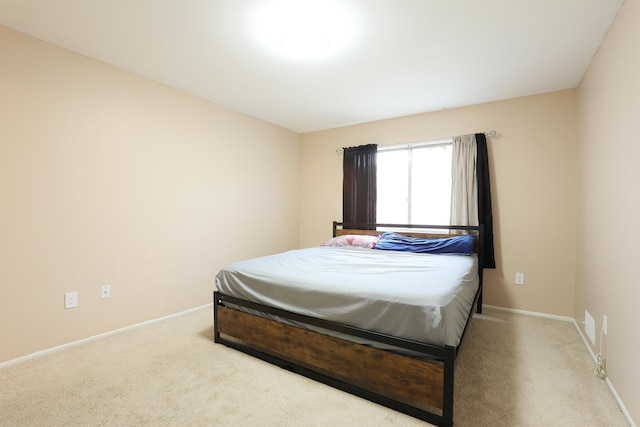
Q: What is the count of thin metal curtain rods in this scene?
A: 1